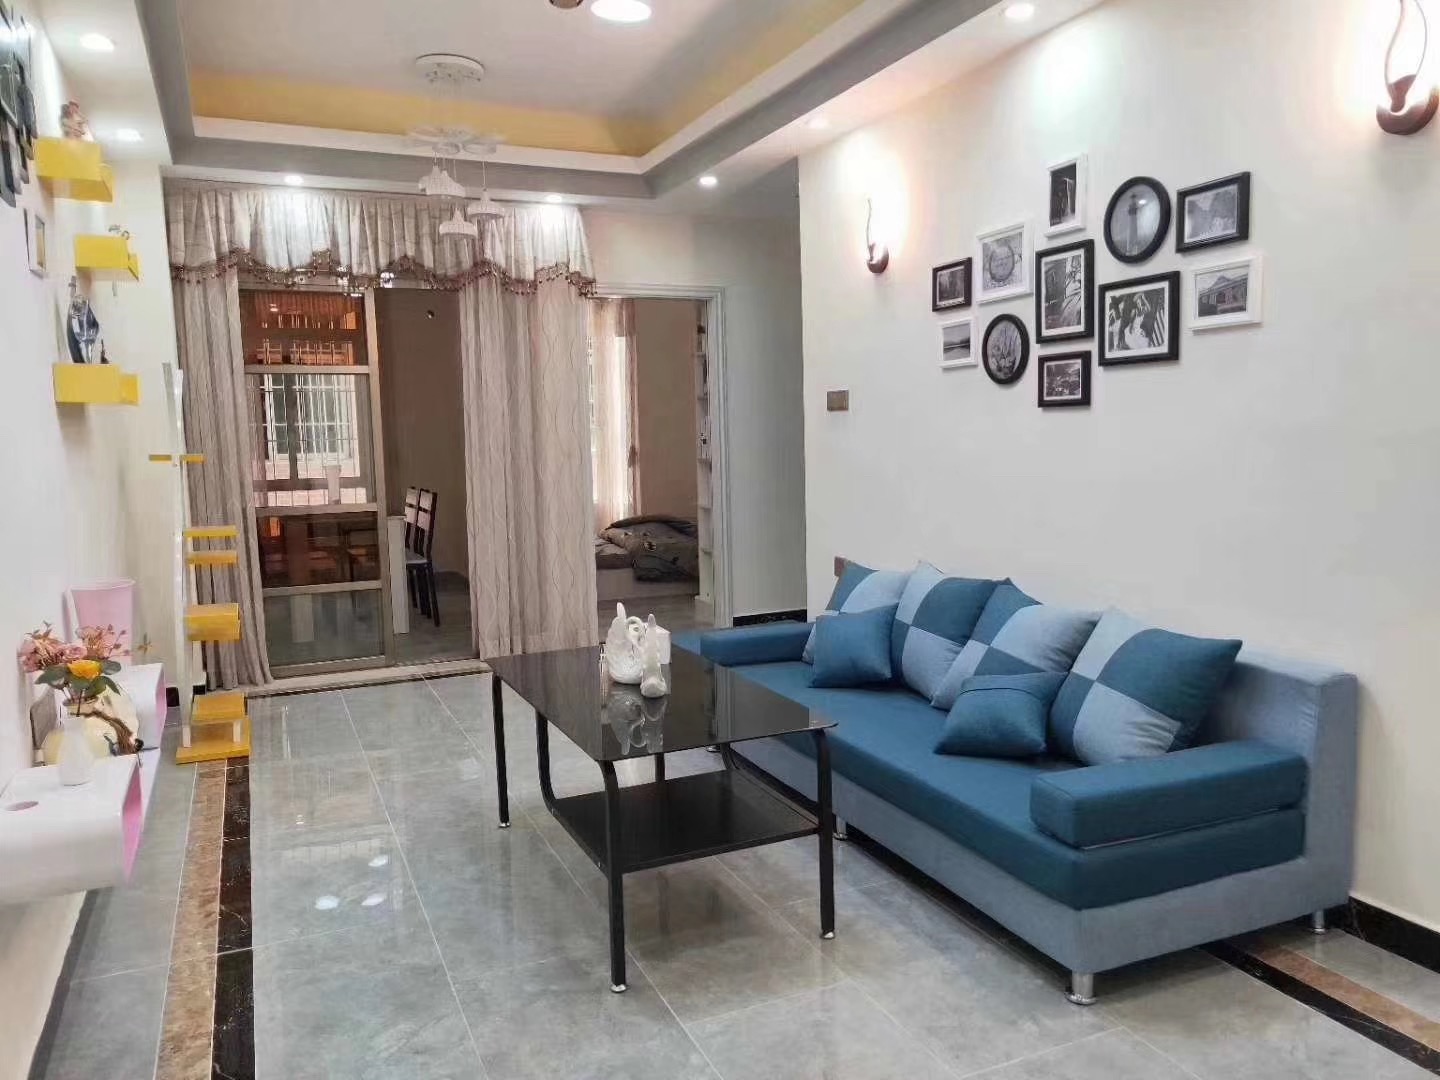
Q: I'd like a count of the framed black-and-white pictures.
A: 11